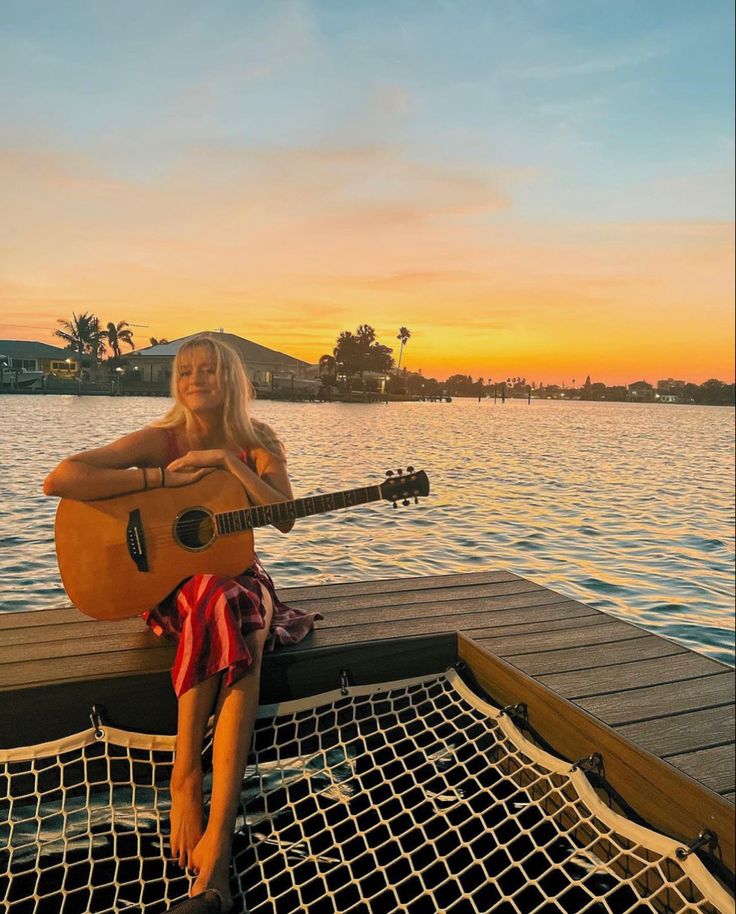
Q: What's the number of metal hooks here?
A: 6